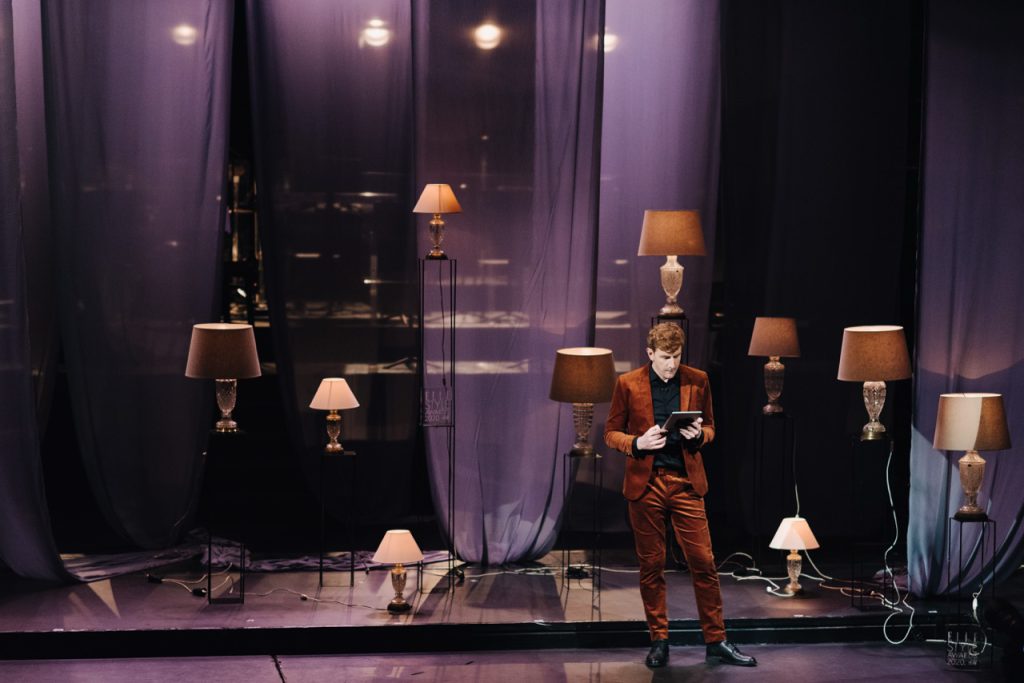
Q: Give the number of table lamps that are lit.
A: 10